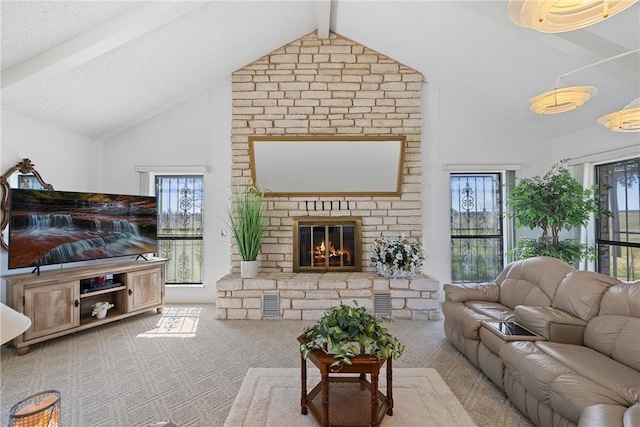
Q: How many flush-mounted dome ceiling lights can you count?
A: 0